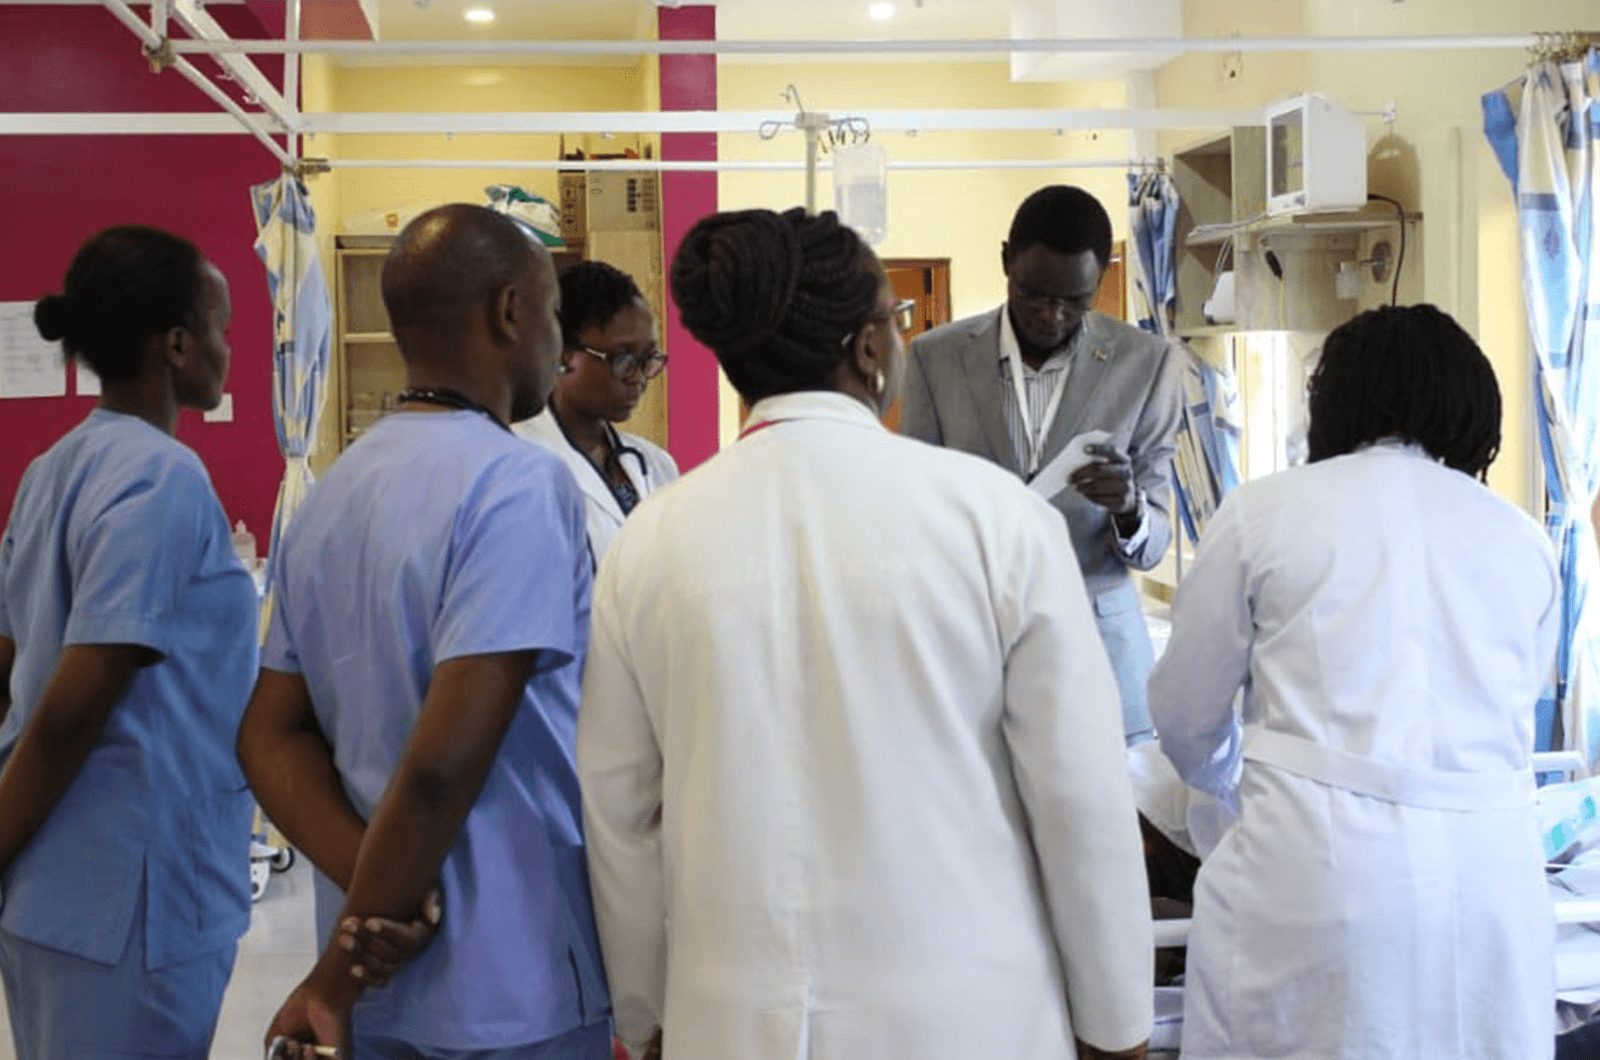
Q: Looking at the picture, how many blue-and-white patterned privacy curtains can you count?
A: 3